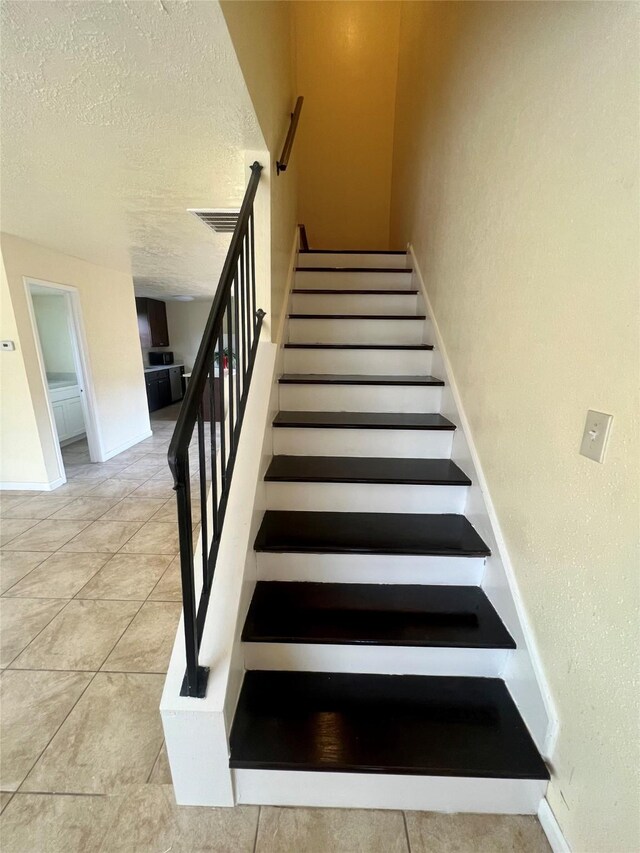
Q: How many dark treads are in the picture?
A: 11